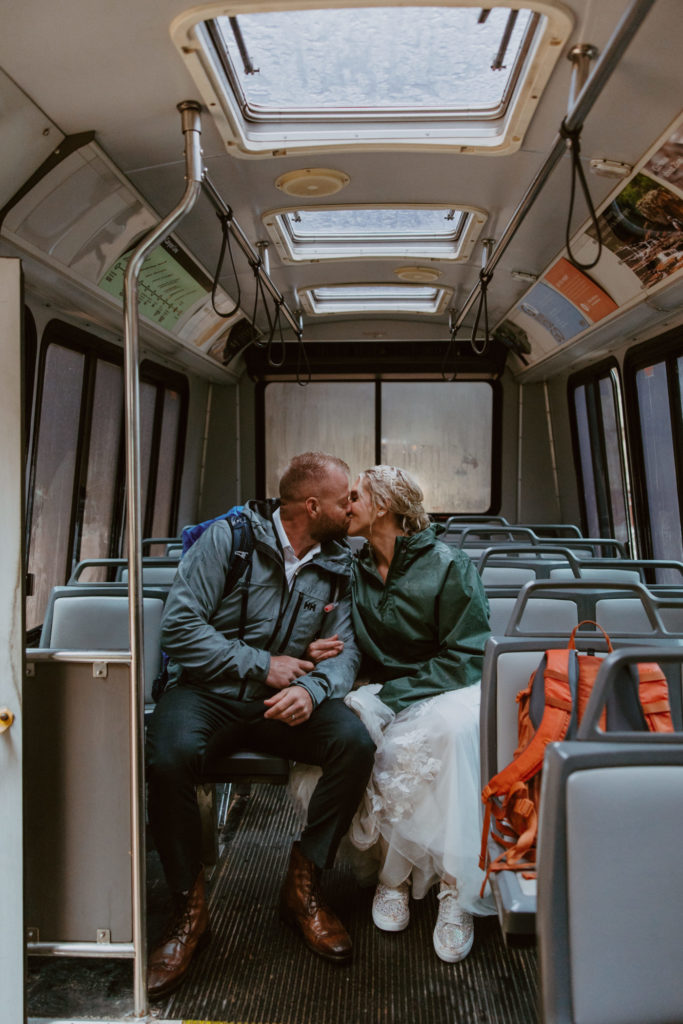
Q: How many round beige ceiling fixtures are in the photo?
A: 2